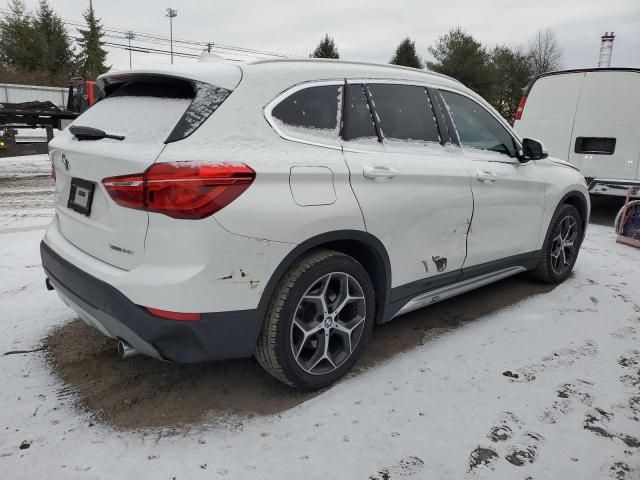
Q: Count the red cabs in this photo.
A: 1